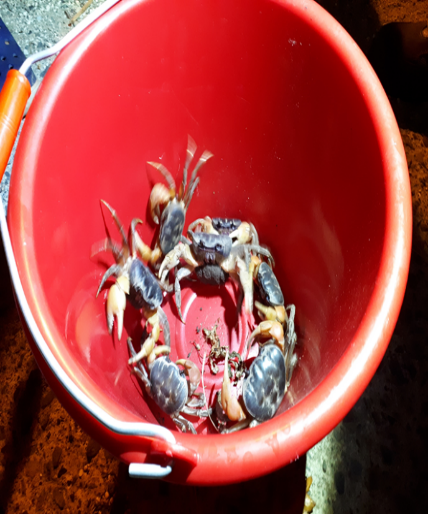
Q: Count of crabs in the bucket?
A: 7